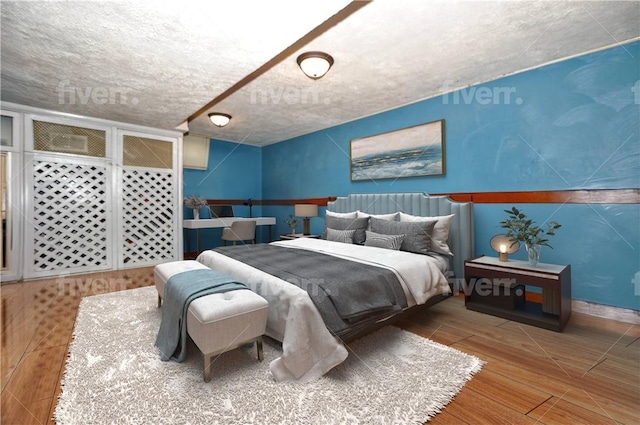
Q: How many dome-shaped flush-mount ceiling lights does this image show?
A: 2